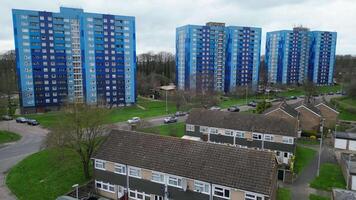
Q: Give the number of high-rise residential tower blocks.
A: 3